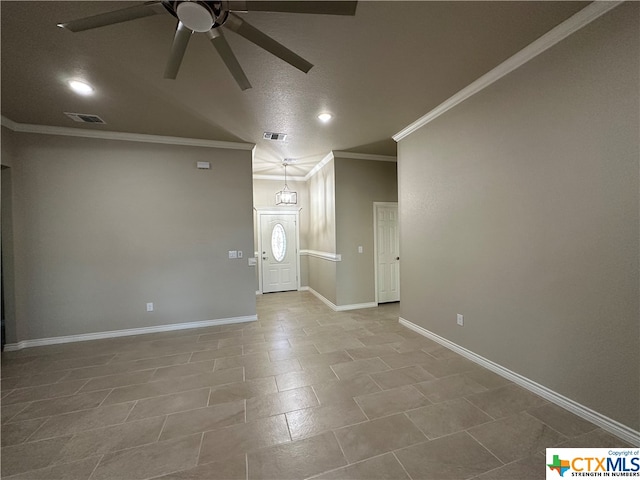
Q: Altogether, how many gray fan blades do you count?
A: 5